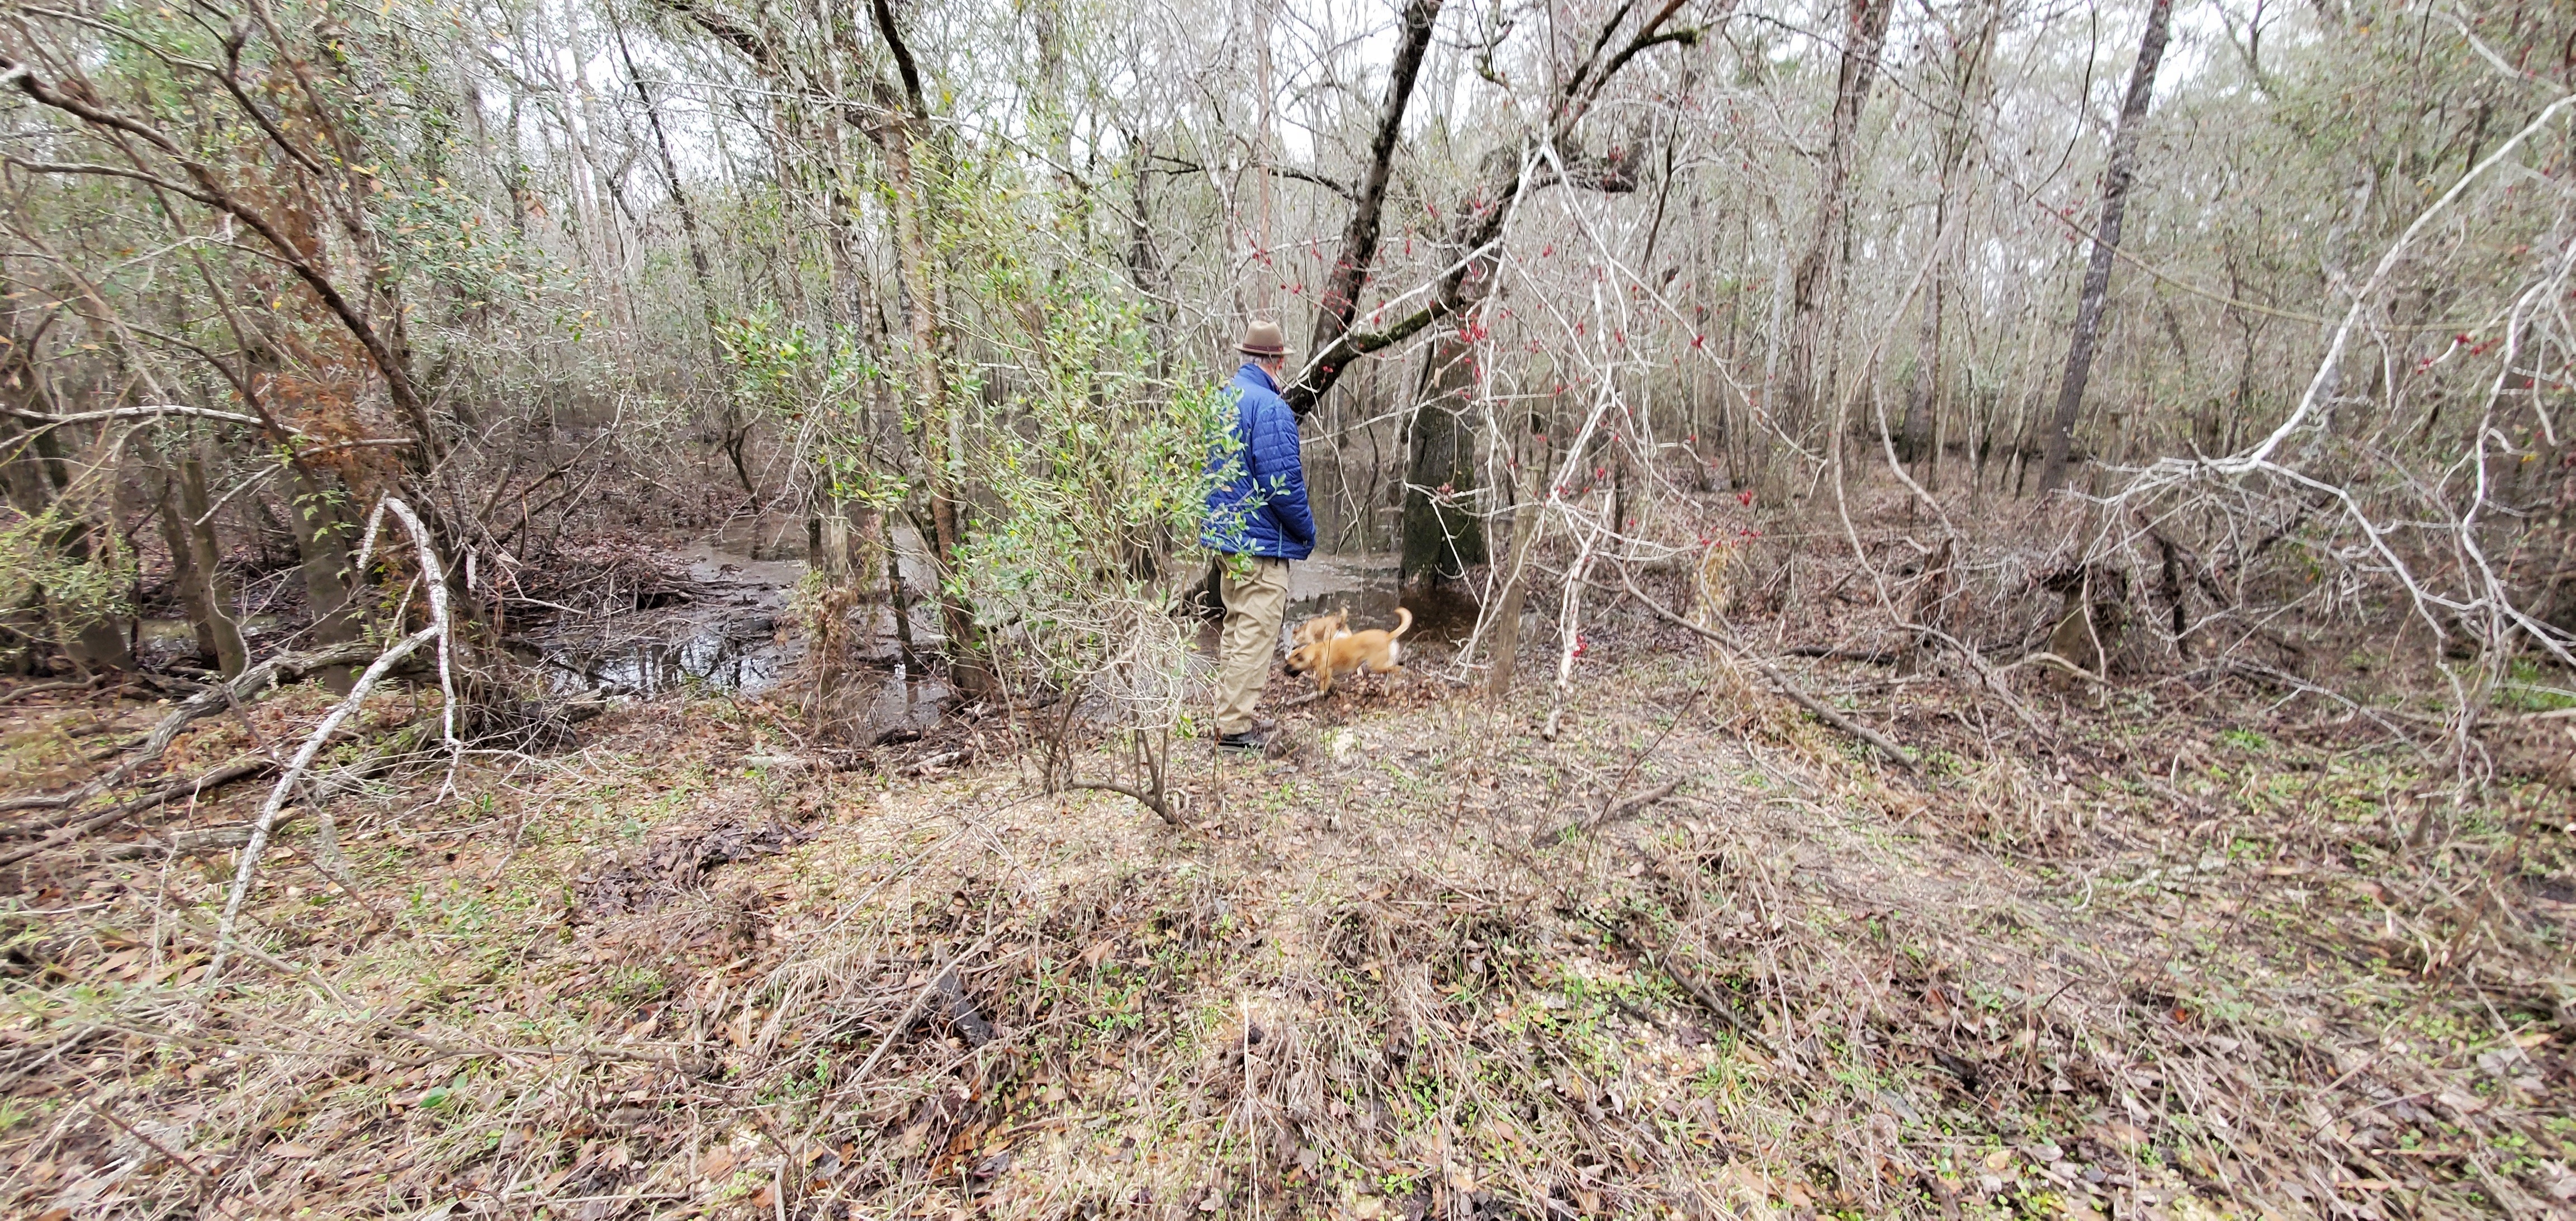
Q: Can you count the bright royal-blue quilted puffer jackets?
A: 1